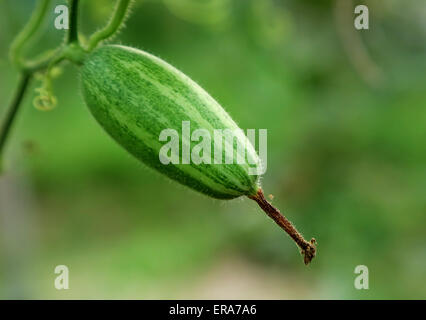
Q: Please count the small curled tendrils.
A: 1